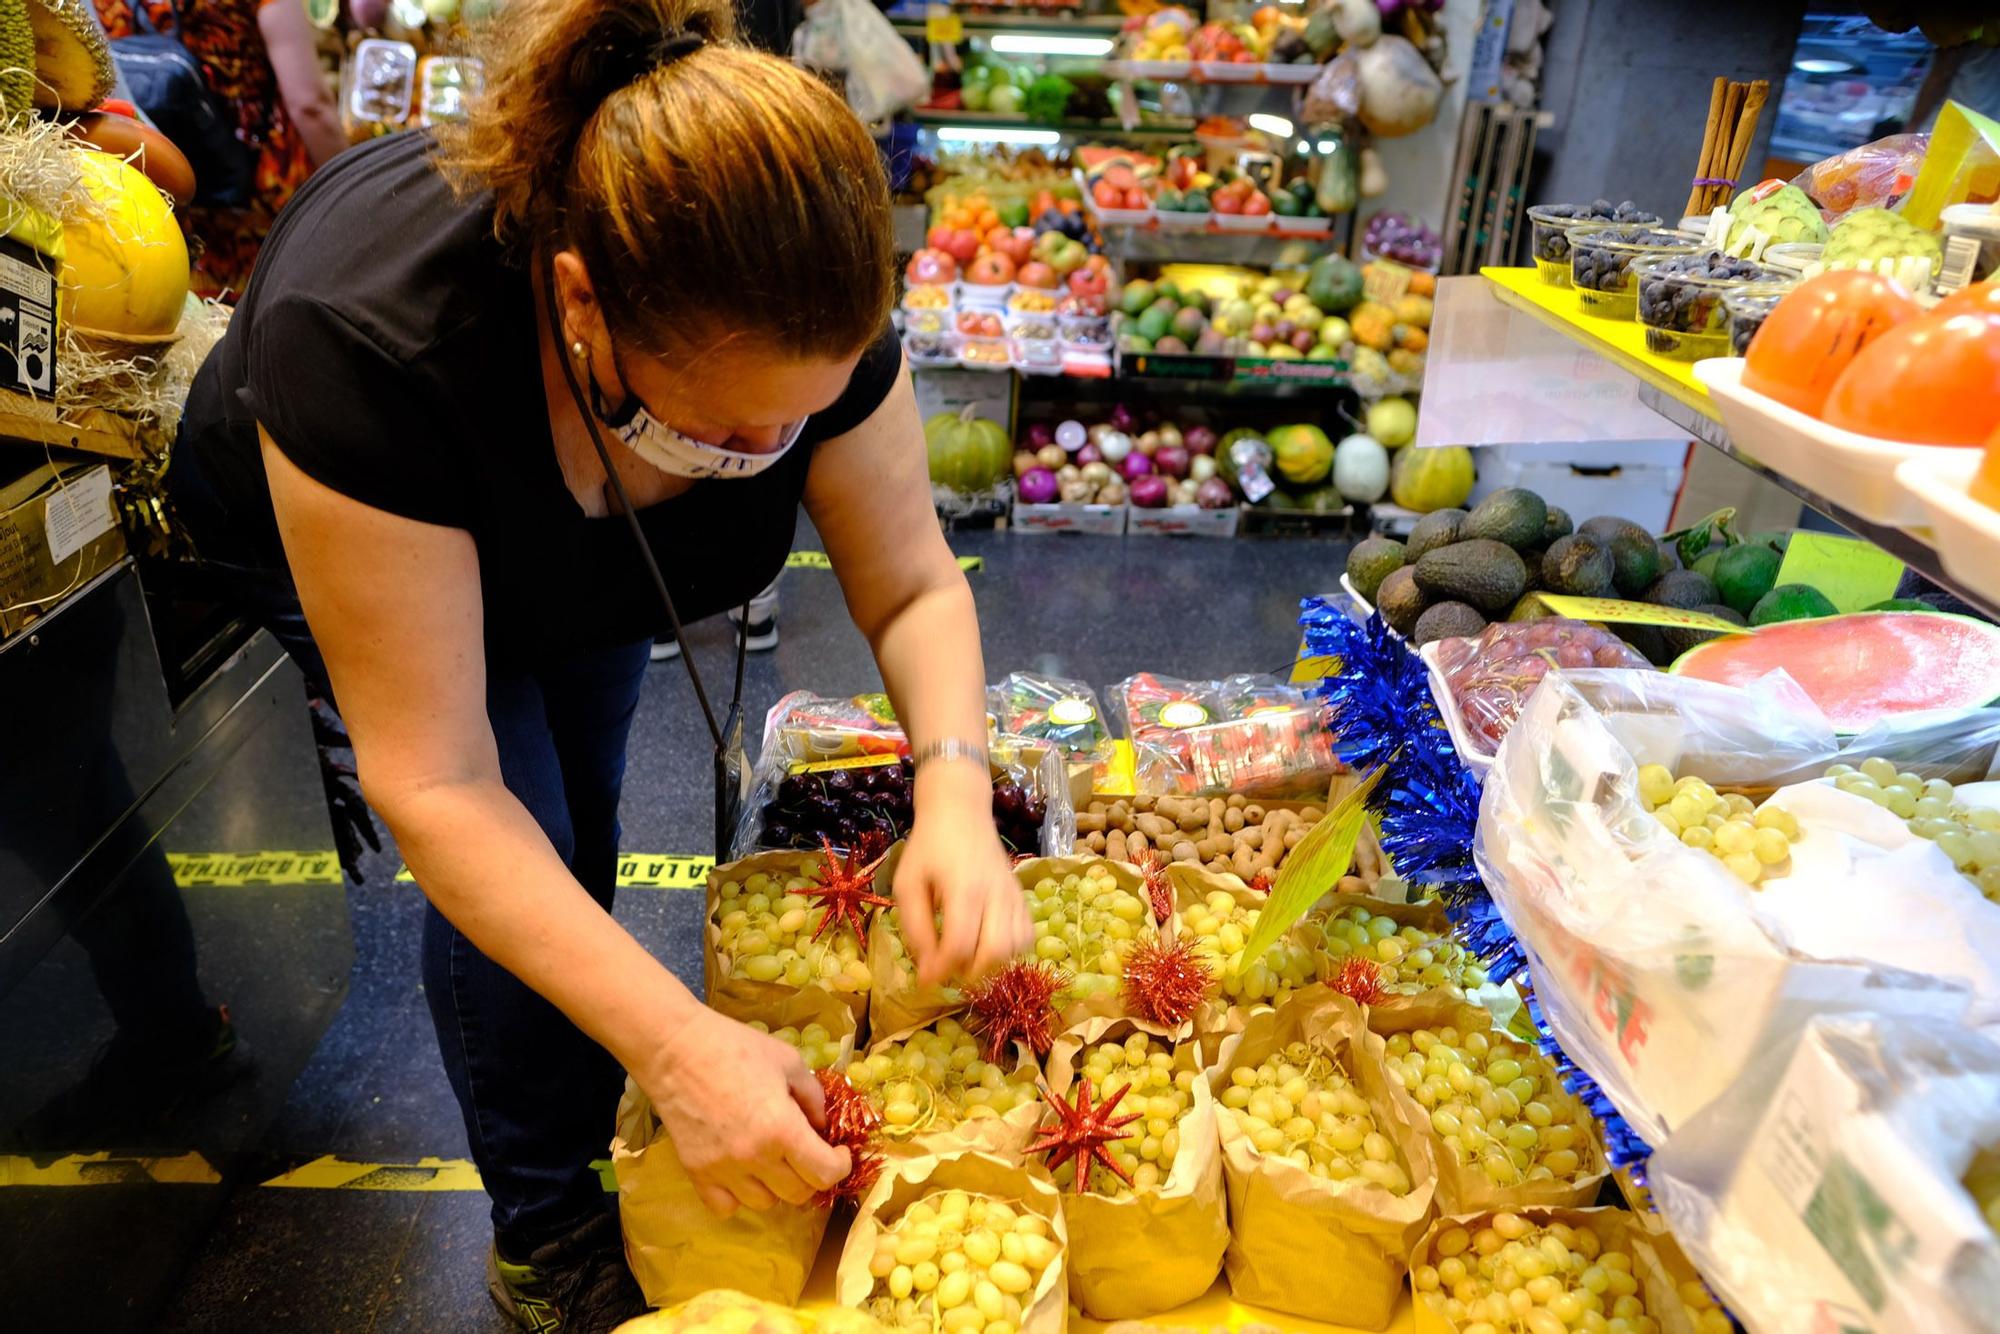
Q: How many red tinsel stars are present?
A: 2